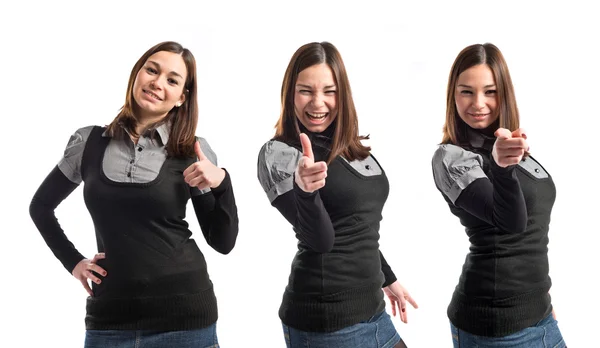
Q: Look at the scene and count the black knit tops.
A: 3